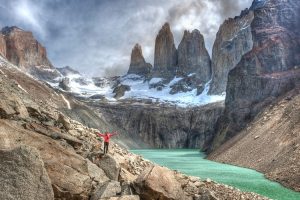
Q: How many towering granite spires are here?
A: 3